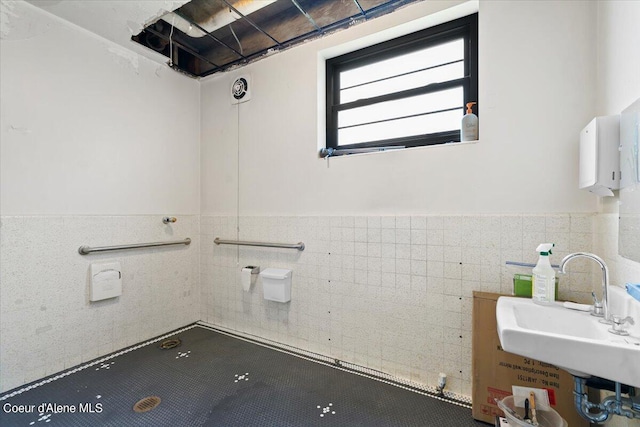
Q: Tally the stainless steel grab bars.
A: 2